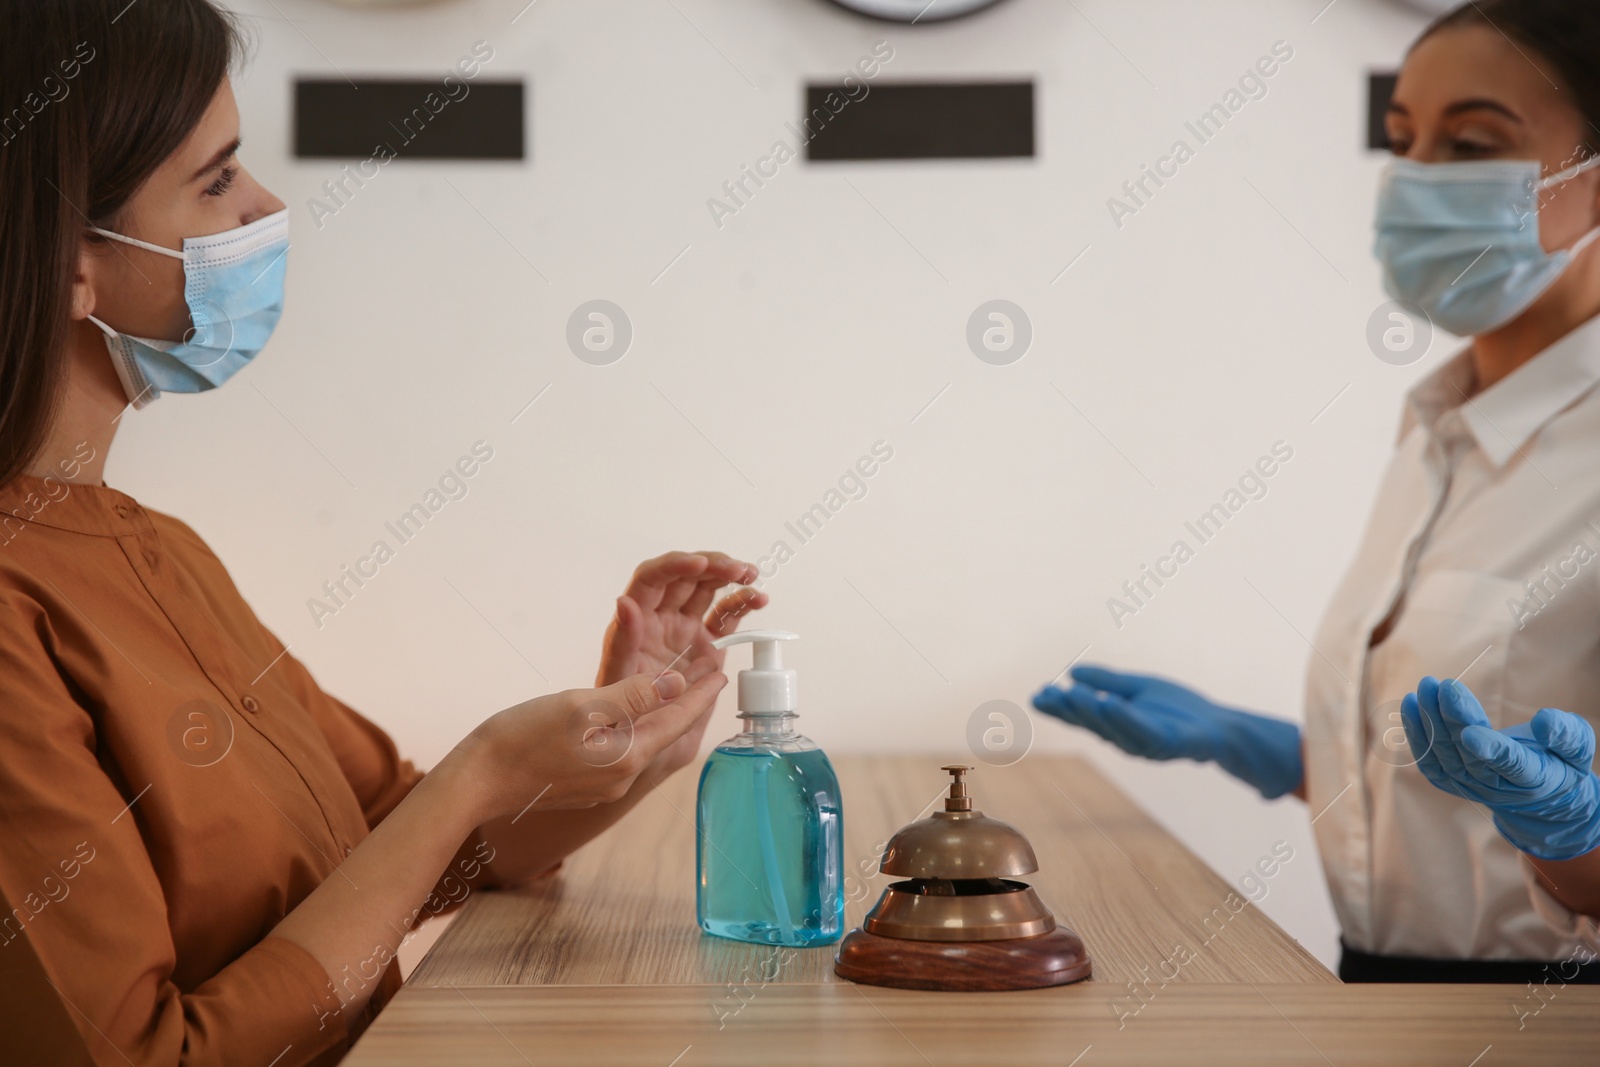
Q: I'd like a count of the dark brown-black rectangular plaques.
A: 3